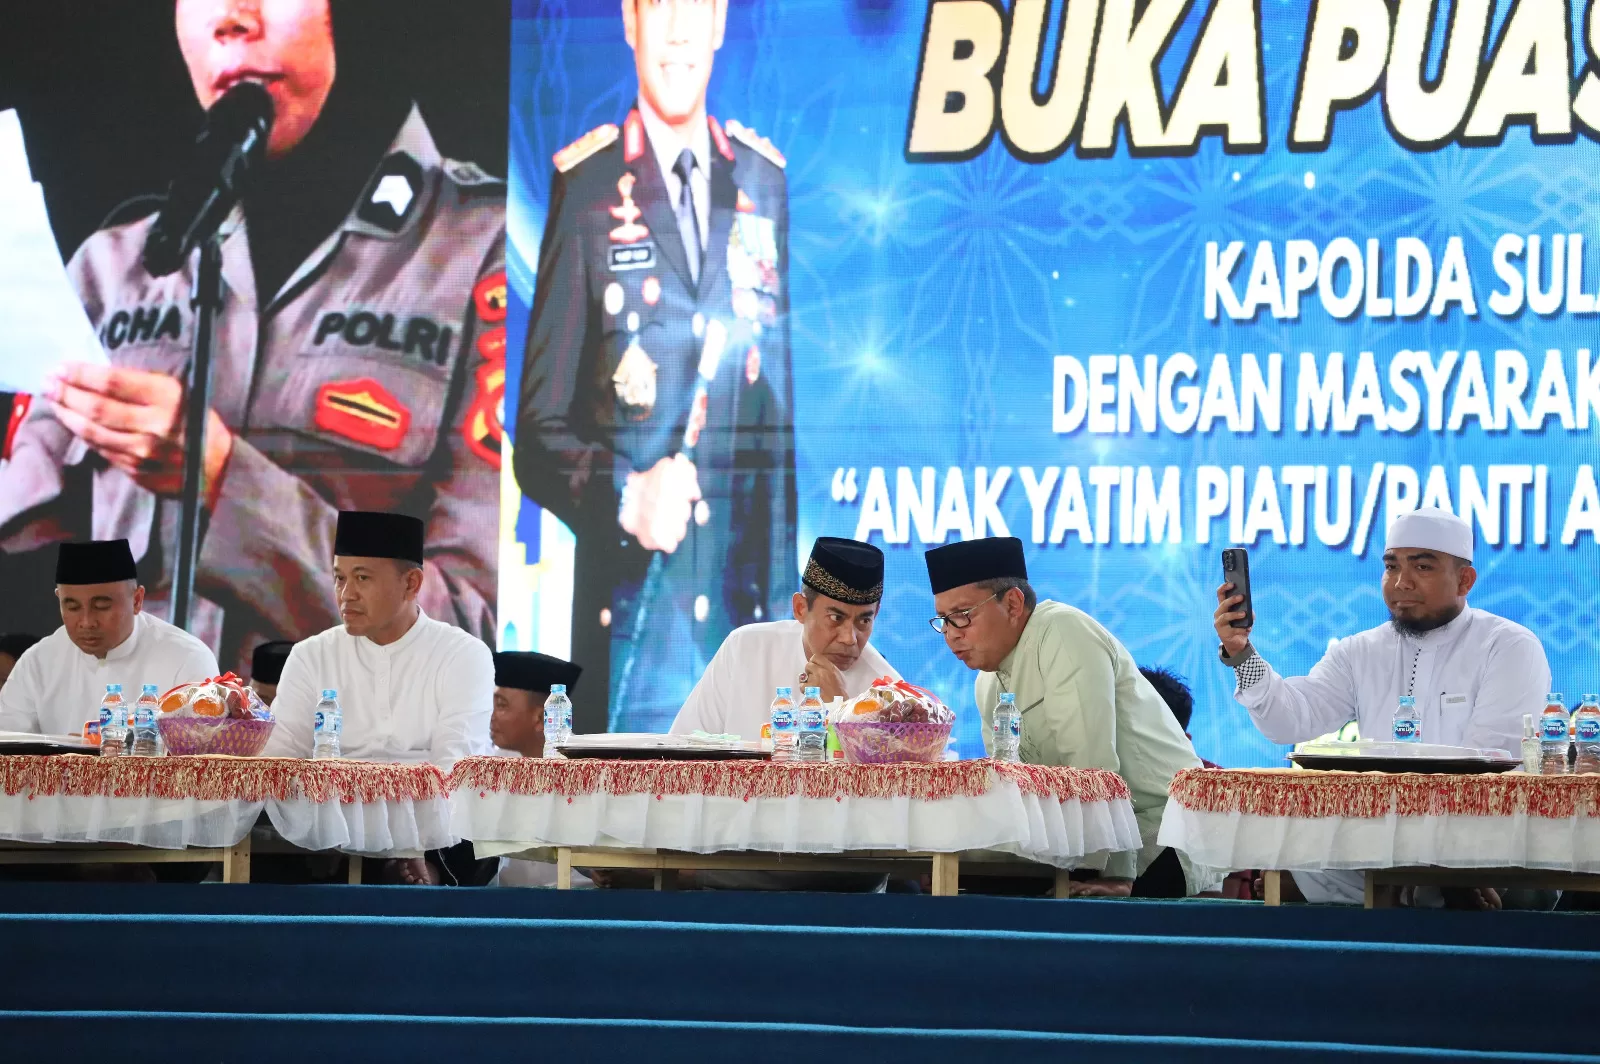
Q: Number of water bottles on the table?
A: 10